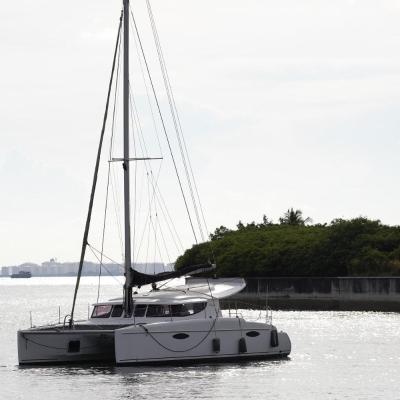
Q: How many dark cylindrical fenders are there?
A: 3